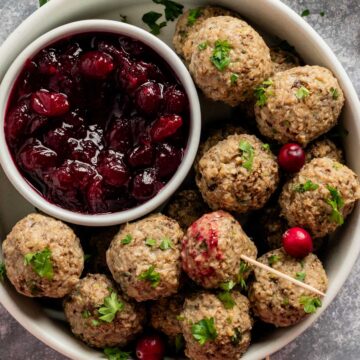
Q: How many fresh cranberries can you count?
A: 3